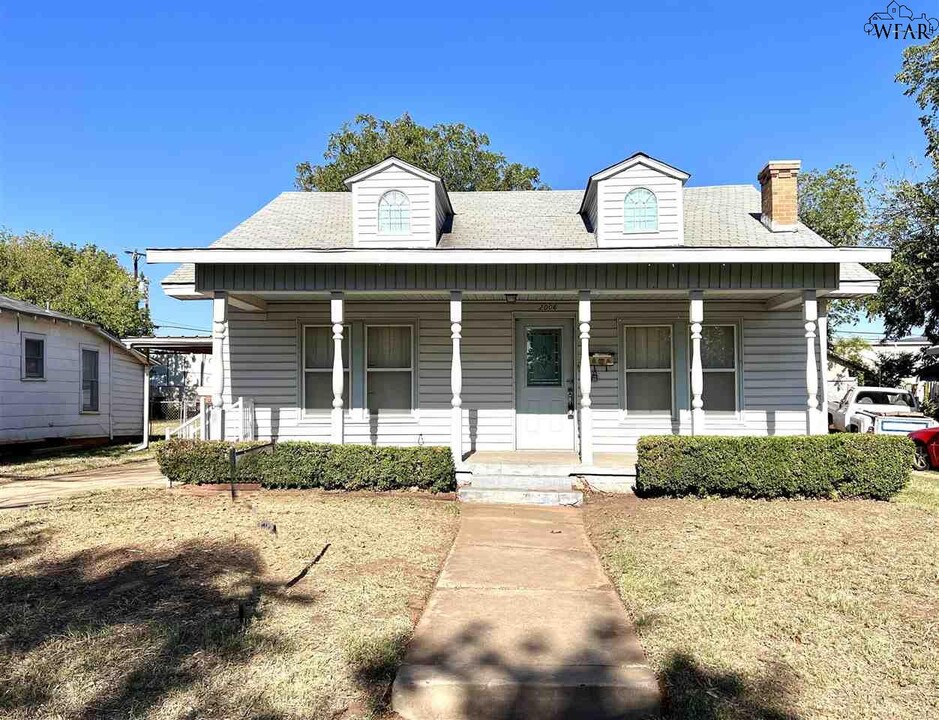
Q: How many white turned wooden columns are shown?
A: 6